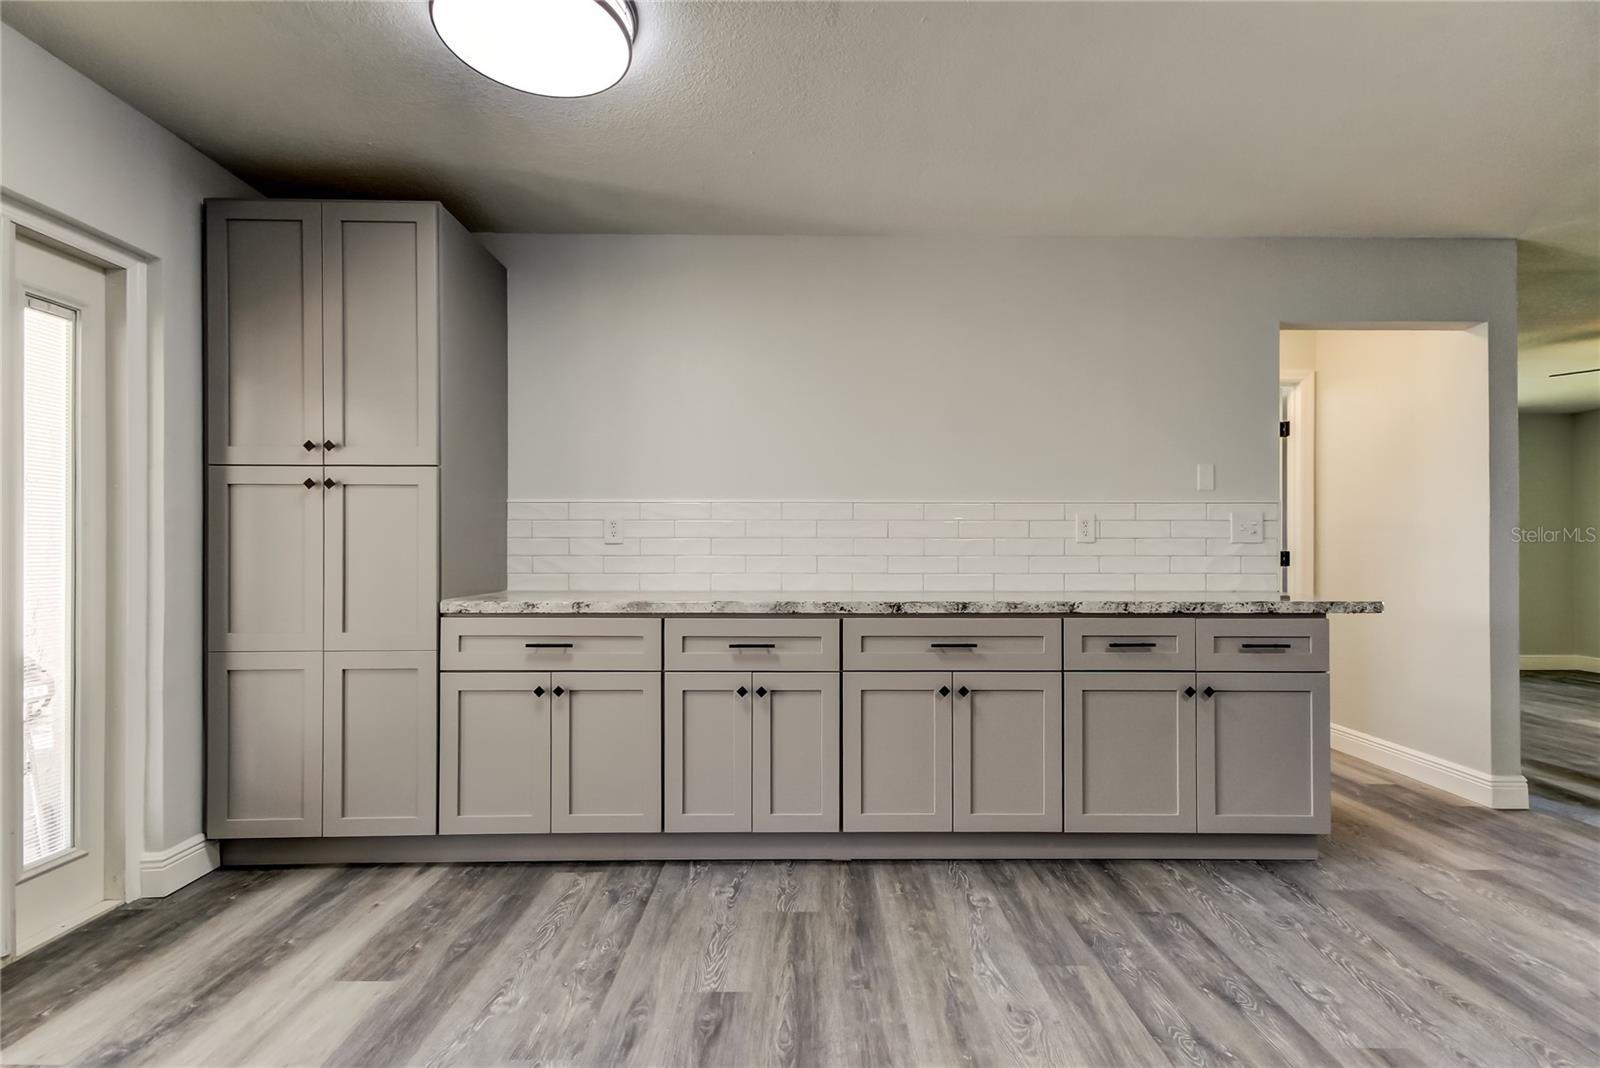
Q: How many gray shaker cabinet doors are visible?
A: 14